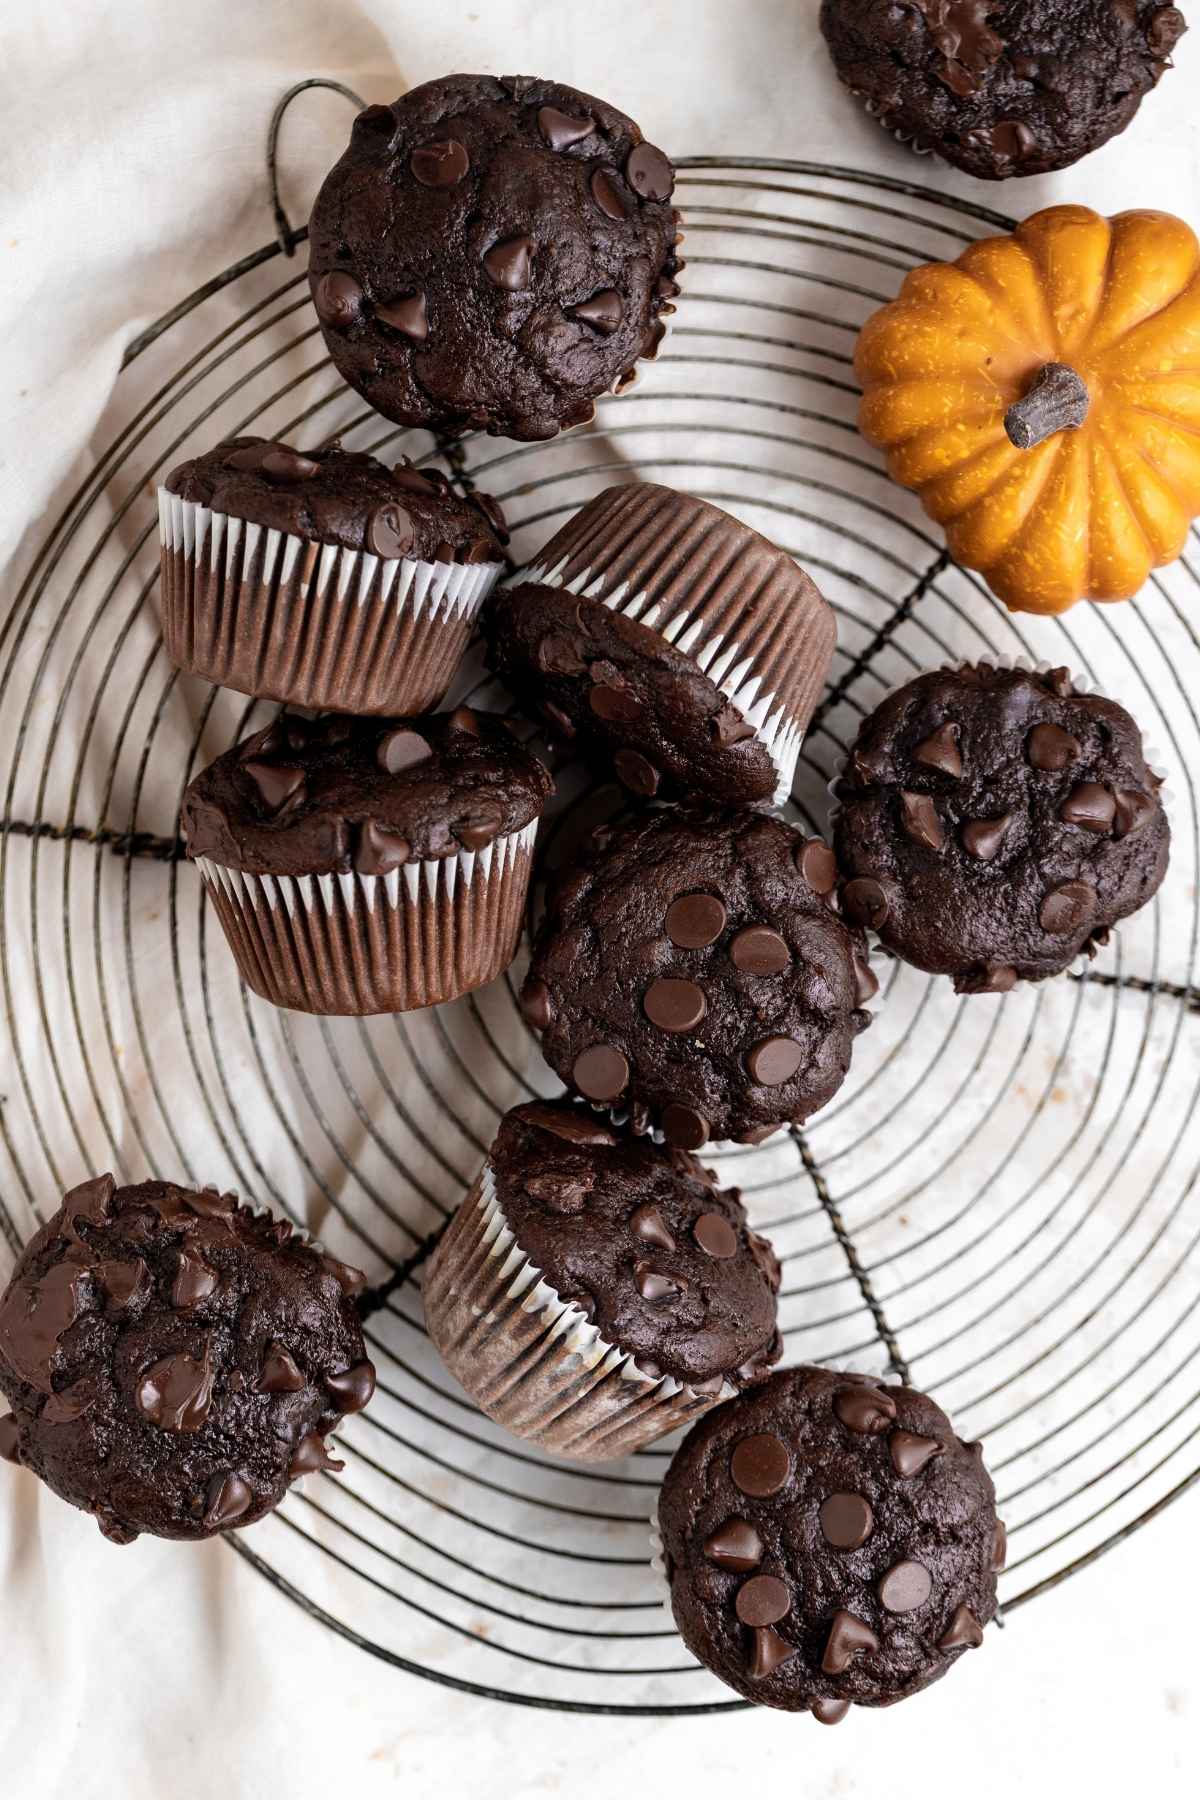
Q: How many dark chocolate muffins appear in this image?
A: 10